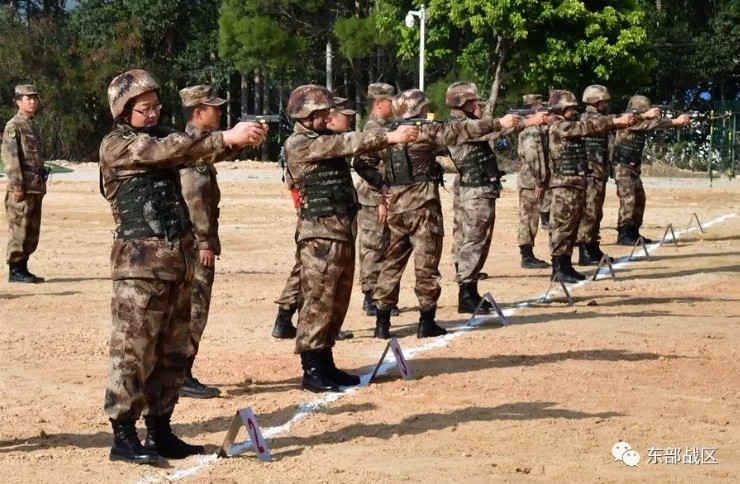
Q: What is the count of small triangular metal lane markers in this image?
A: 8